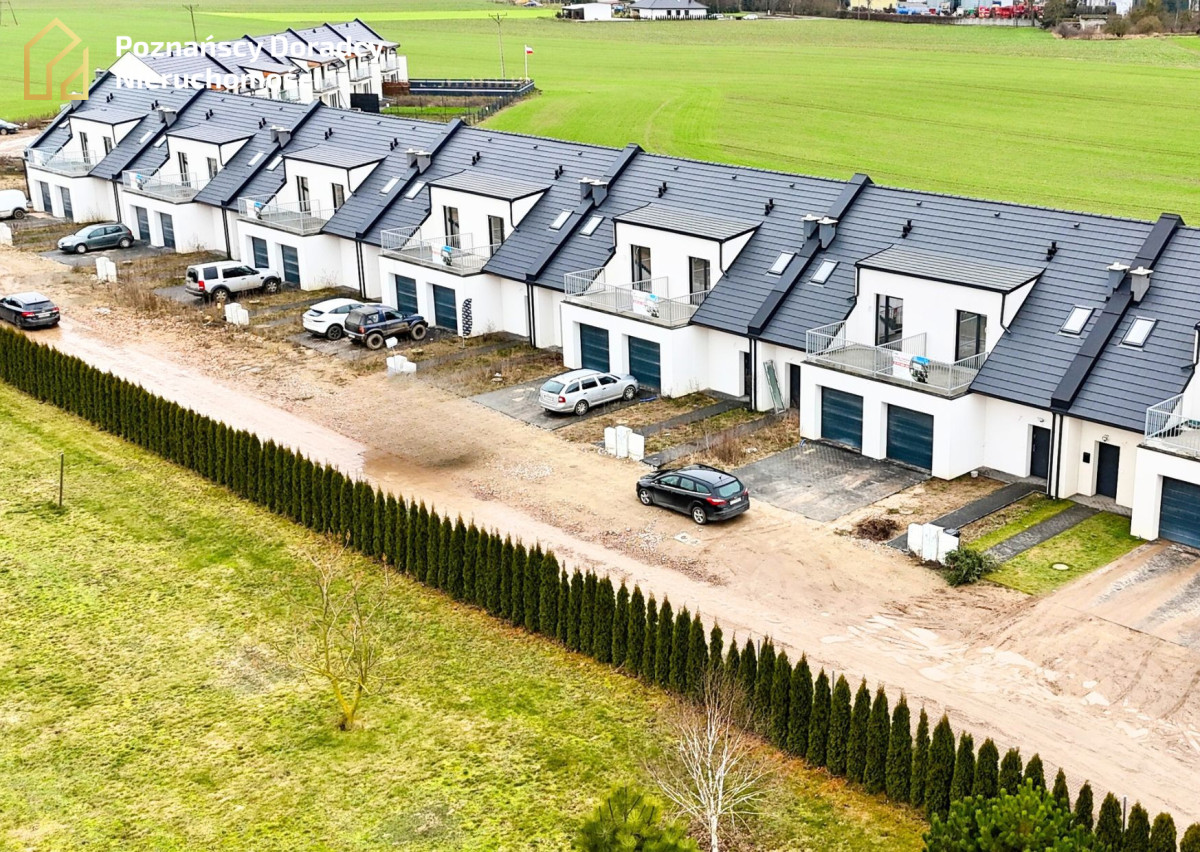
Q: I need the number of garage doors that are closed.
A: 13